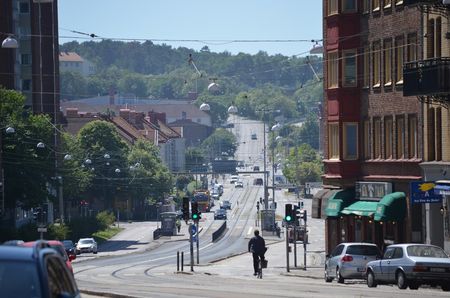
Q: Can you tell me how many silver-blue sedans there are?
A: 1